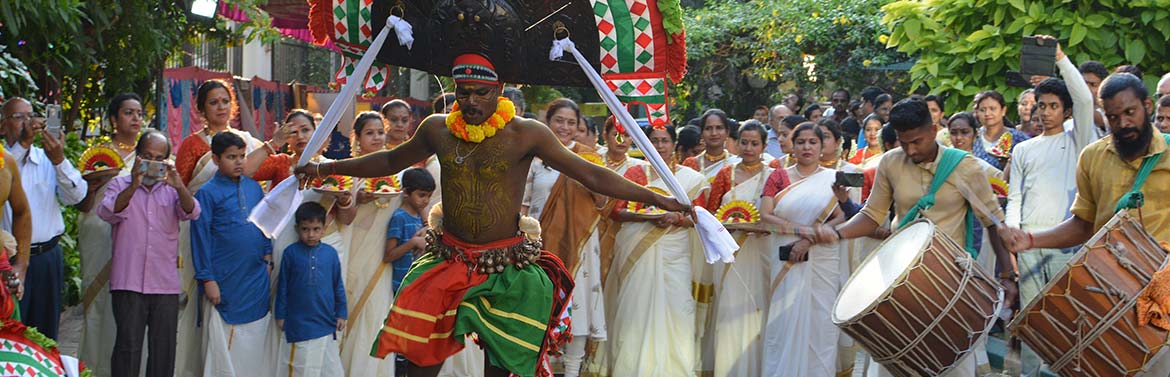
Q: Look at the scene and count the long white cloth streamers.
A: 2